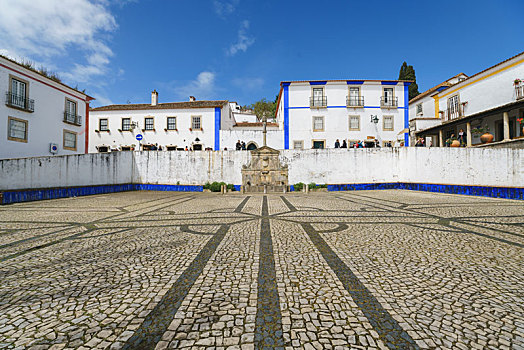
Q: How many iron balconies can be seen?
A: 7